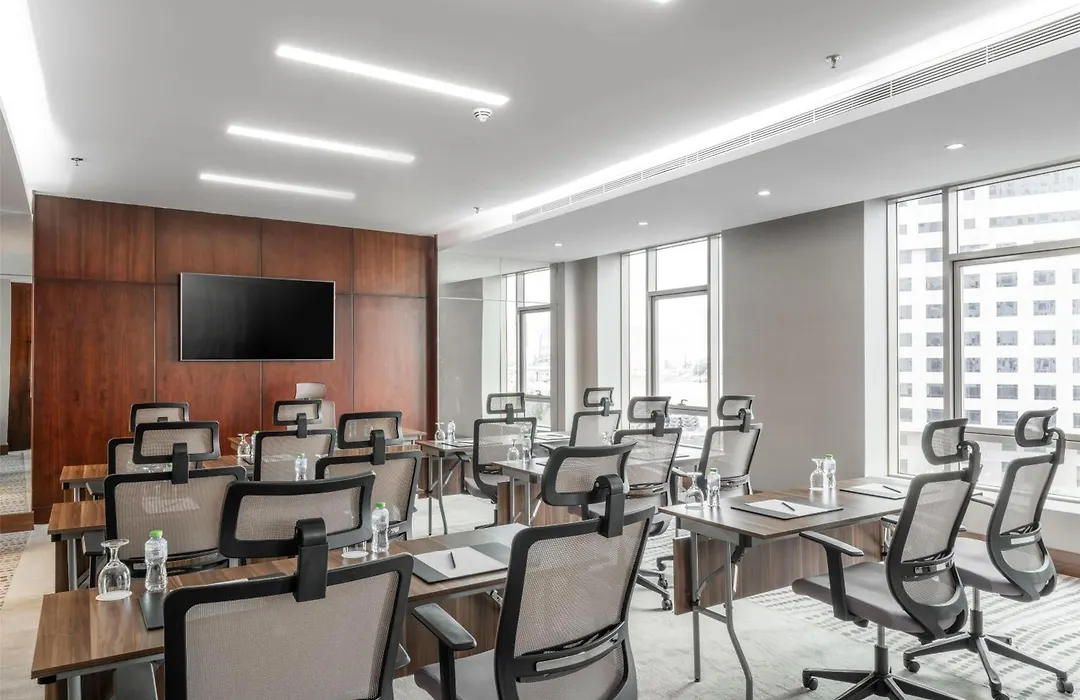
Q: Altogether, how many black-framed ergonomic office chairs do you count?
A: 12